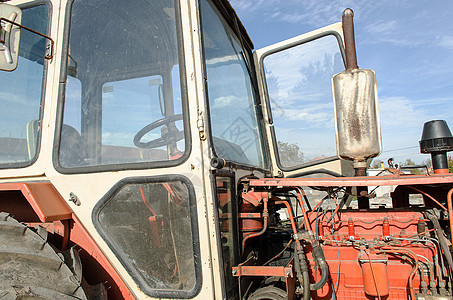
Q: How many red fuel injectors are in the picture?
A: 3